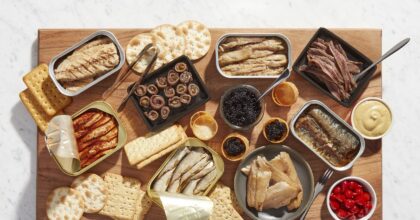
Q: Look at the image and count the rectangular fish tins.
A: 5